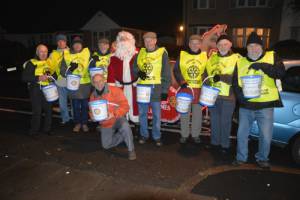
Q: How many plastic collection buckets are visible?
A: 8